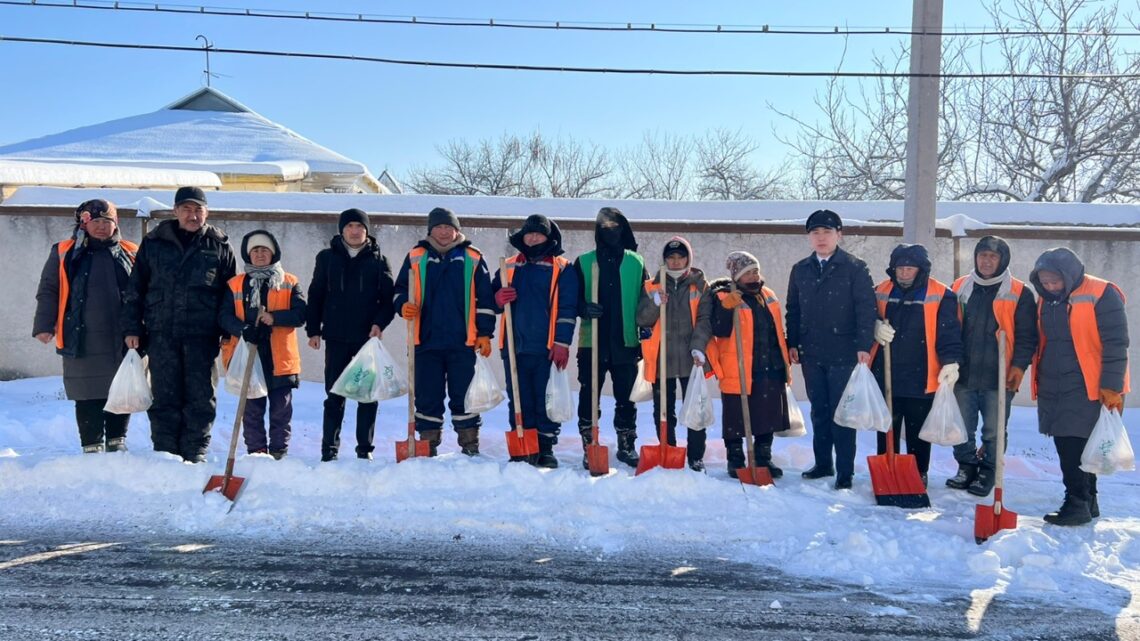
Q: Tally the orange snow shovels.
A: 8